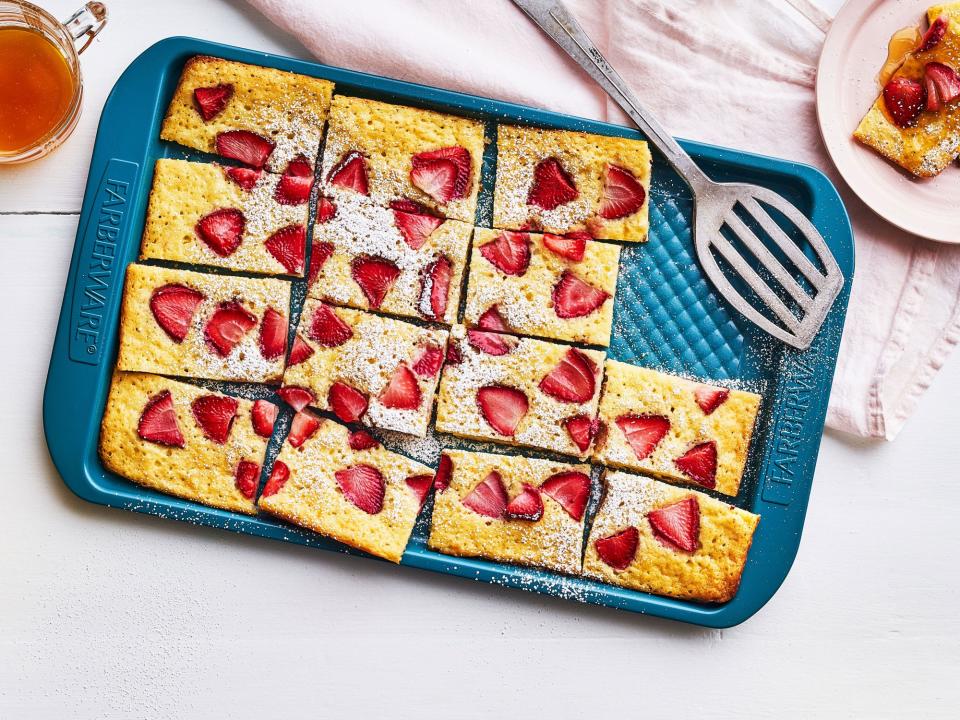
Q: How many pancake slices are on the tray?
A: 14